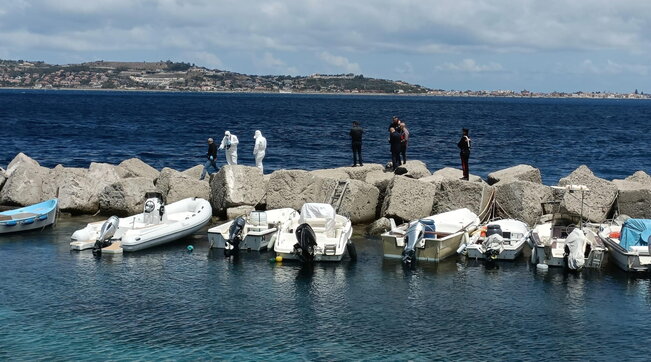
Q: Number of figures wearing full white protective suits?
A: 2